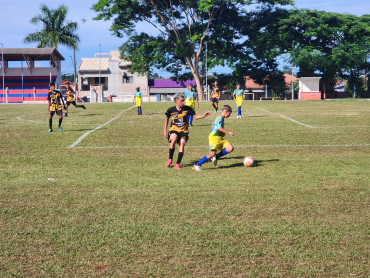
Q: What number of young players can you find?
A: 8